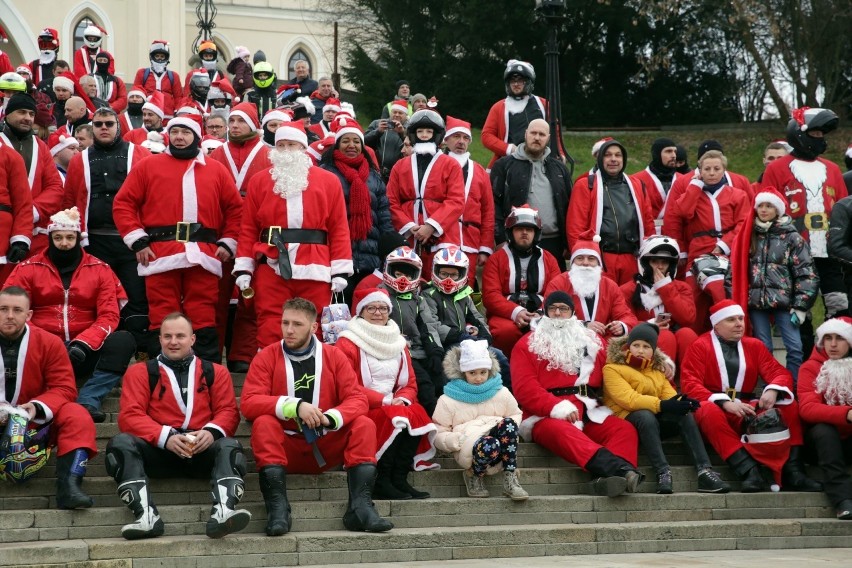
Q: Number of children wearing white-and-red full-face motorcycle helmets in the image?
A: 2